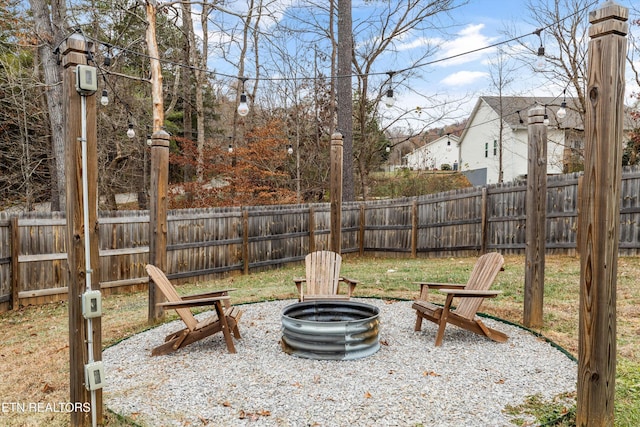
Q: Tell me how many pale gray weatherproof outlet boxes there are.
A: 3